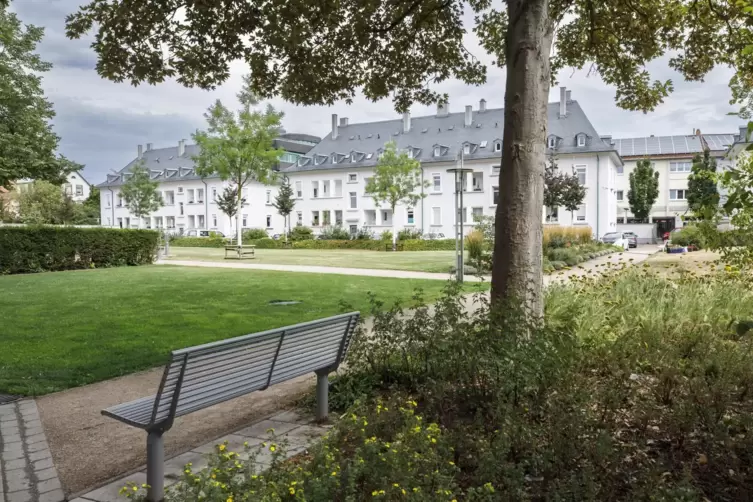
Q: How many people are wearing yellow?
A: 0